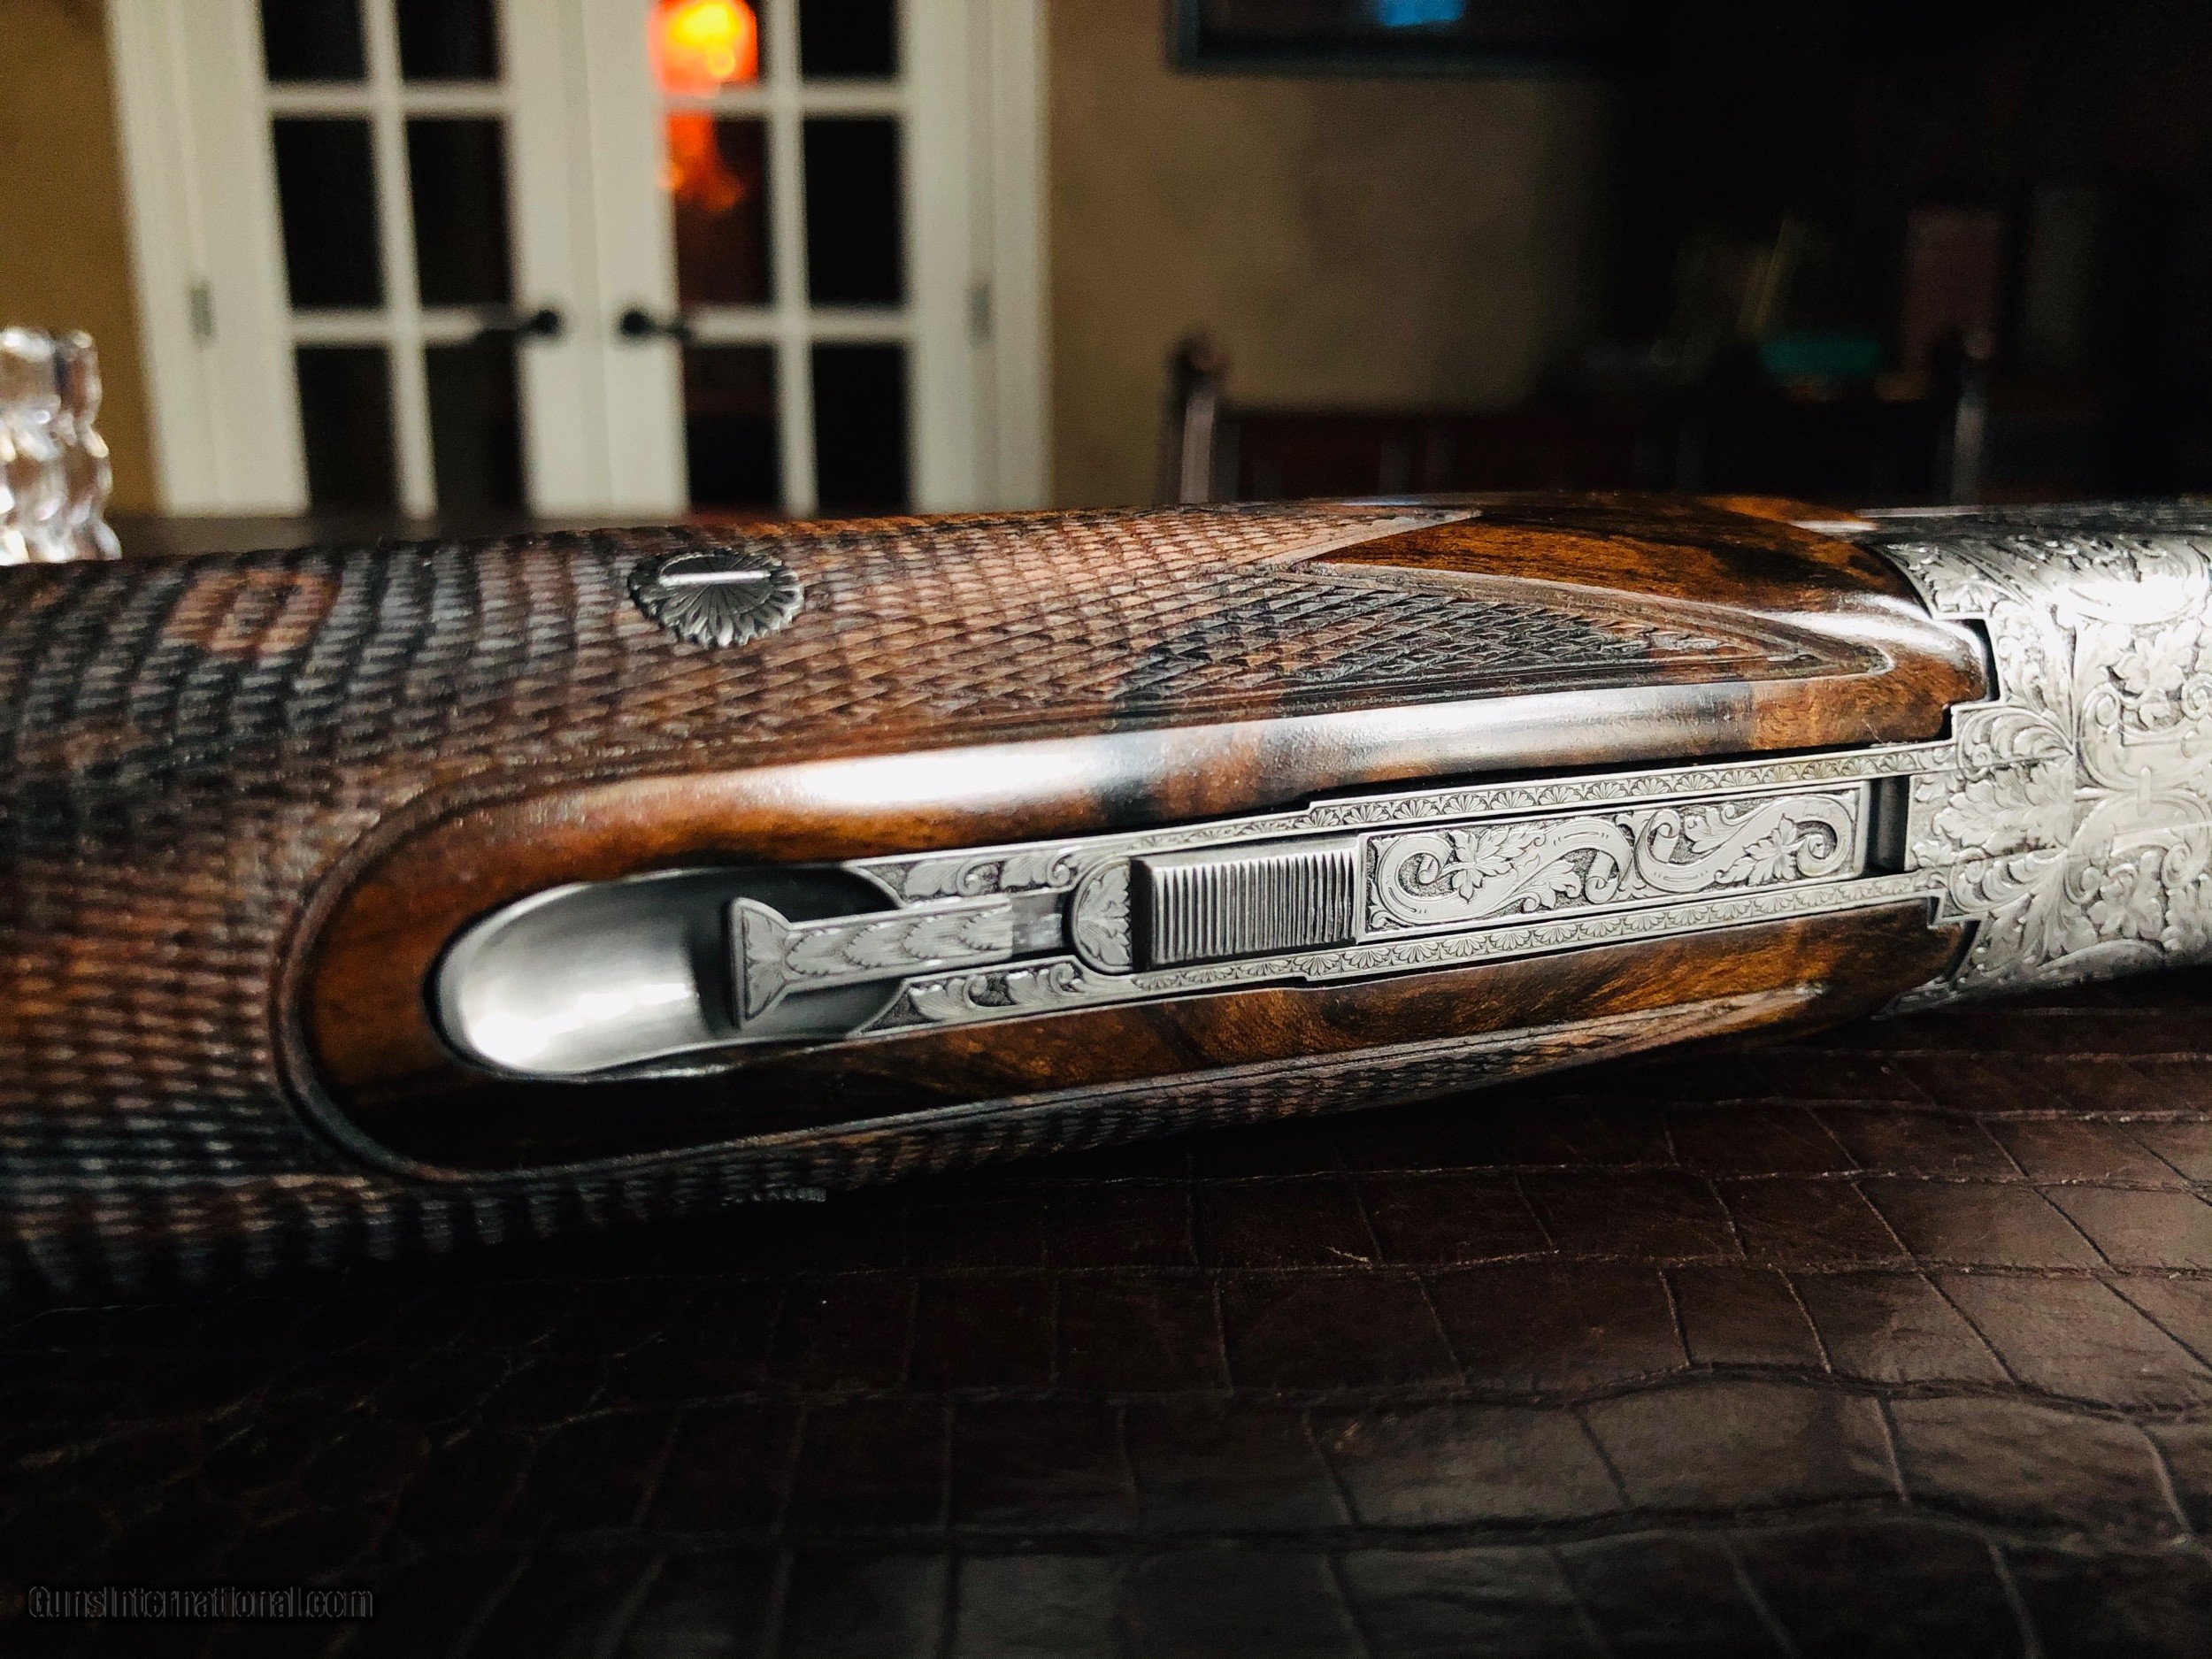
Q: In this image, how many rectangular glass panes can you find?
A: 12